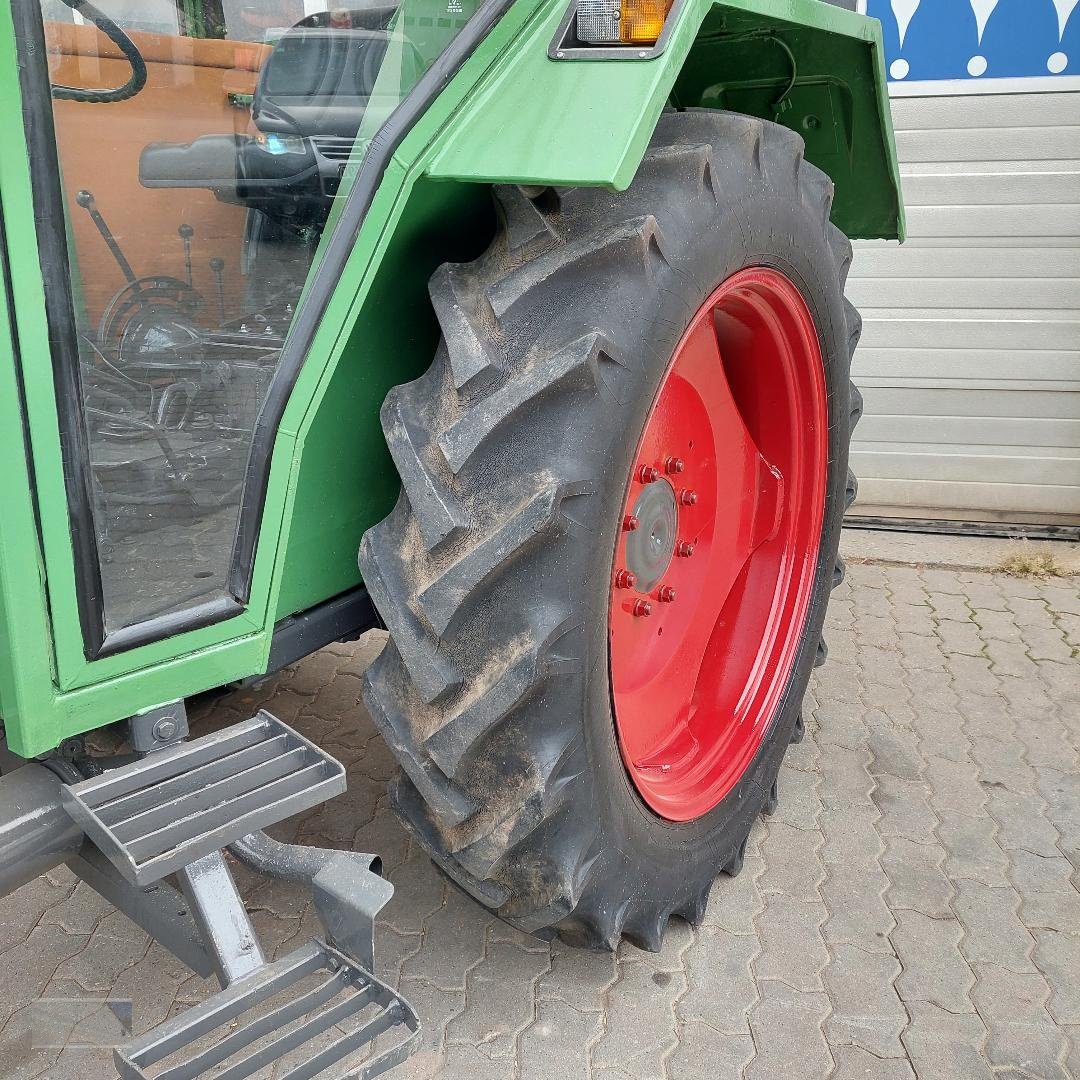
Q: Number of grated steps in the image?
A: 2